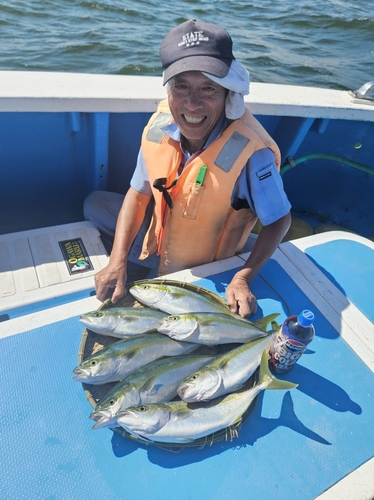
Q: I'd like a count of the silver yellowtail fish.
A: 7